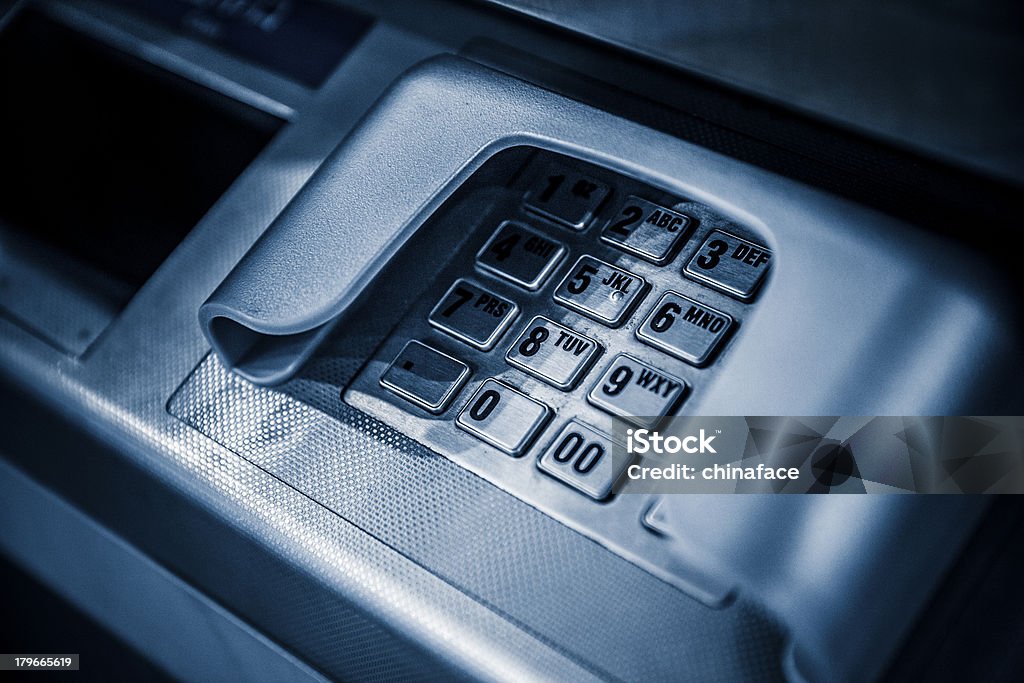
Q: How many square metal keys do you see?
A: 12